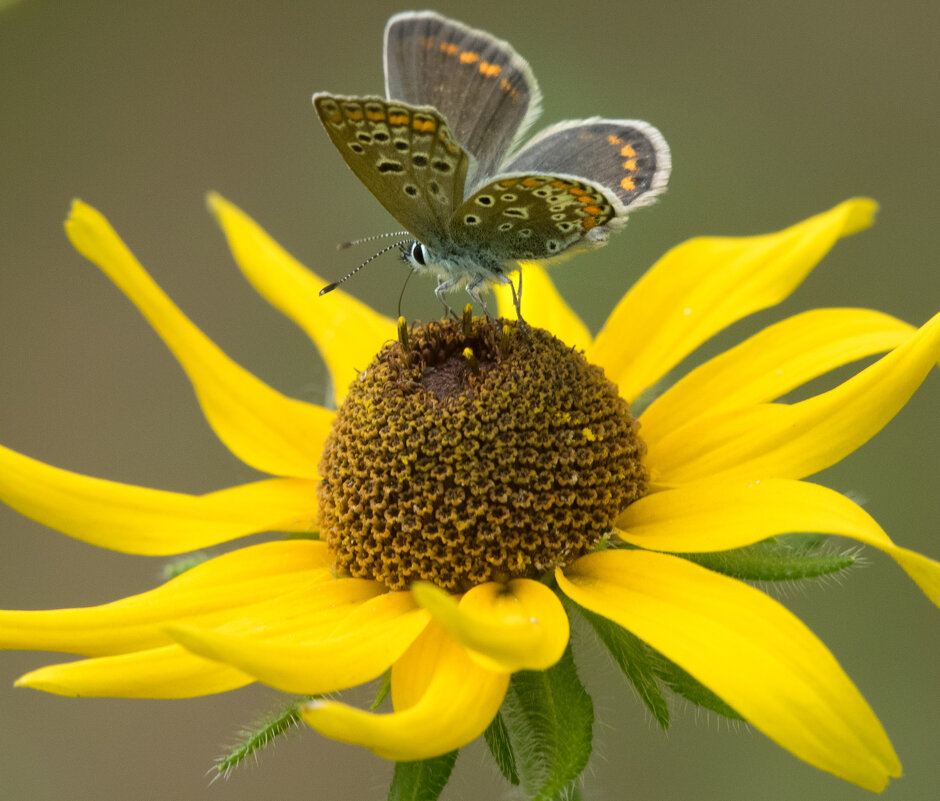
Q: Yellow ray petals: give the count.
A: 14